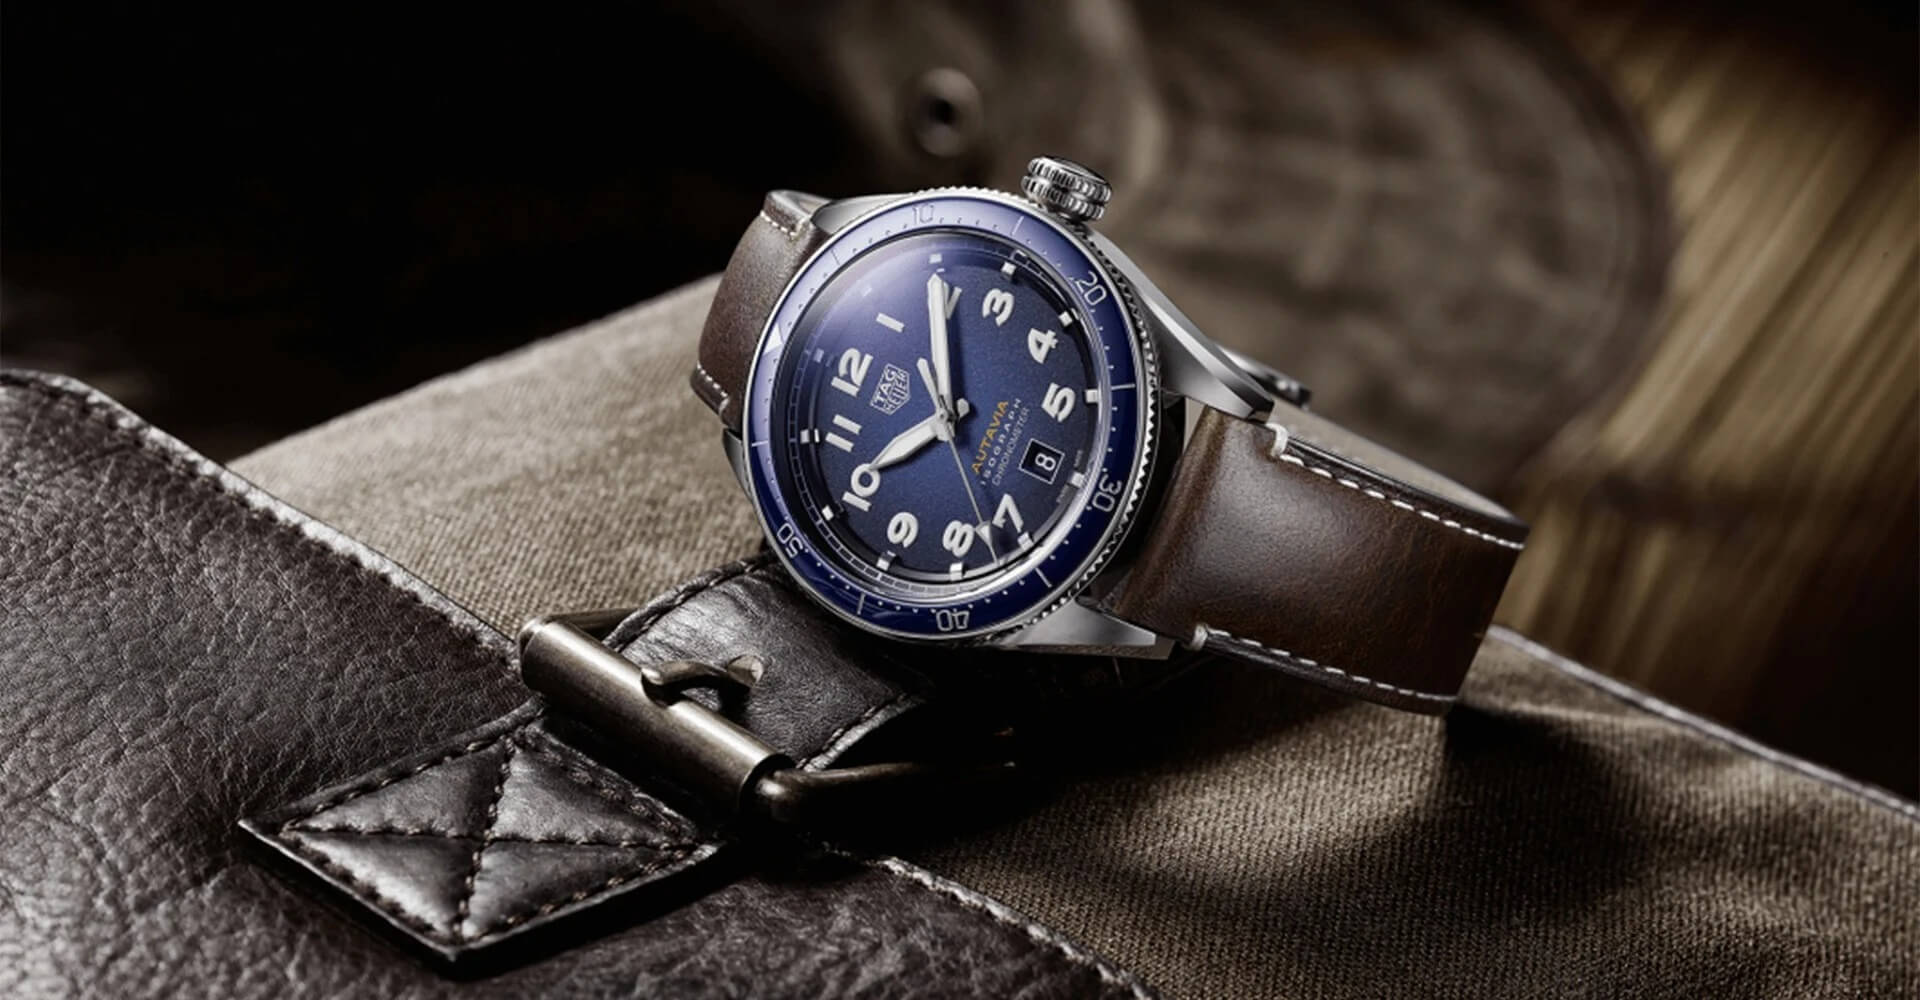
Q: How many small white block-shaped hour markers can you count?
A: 12